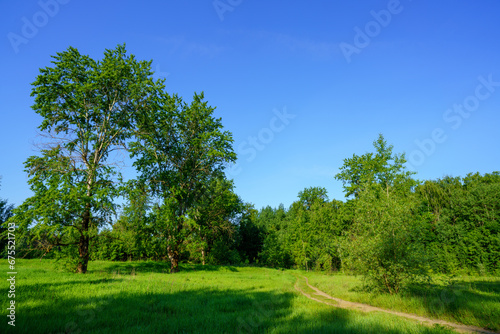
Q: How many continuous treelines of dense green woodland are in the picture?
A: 1